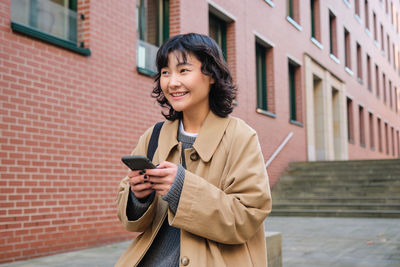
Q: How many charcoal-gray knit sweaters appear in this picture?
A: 1